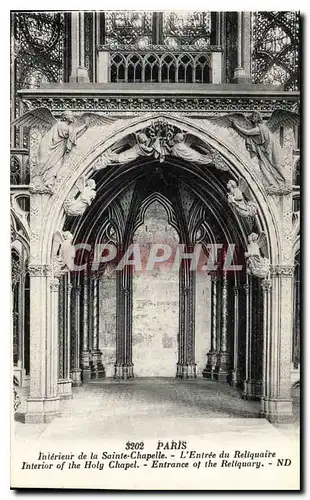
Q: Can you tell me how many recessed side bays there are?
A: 2